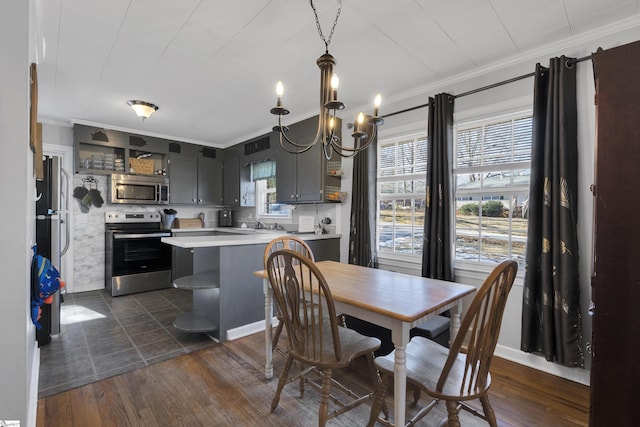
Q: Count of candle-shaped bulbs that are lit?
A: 5